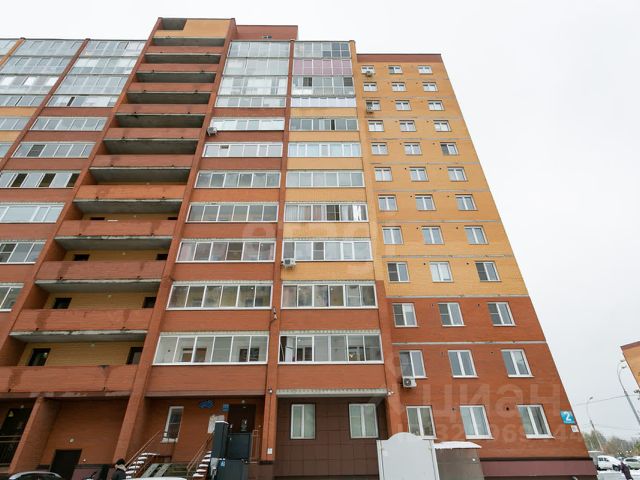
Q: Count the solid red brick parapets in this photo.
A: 11